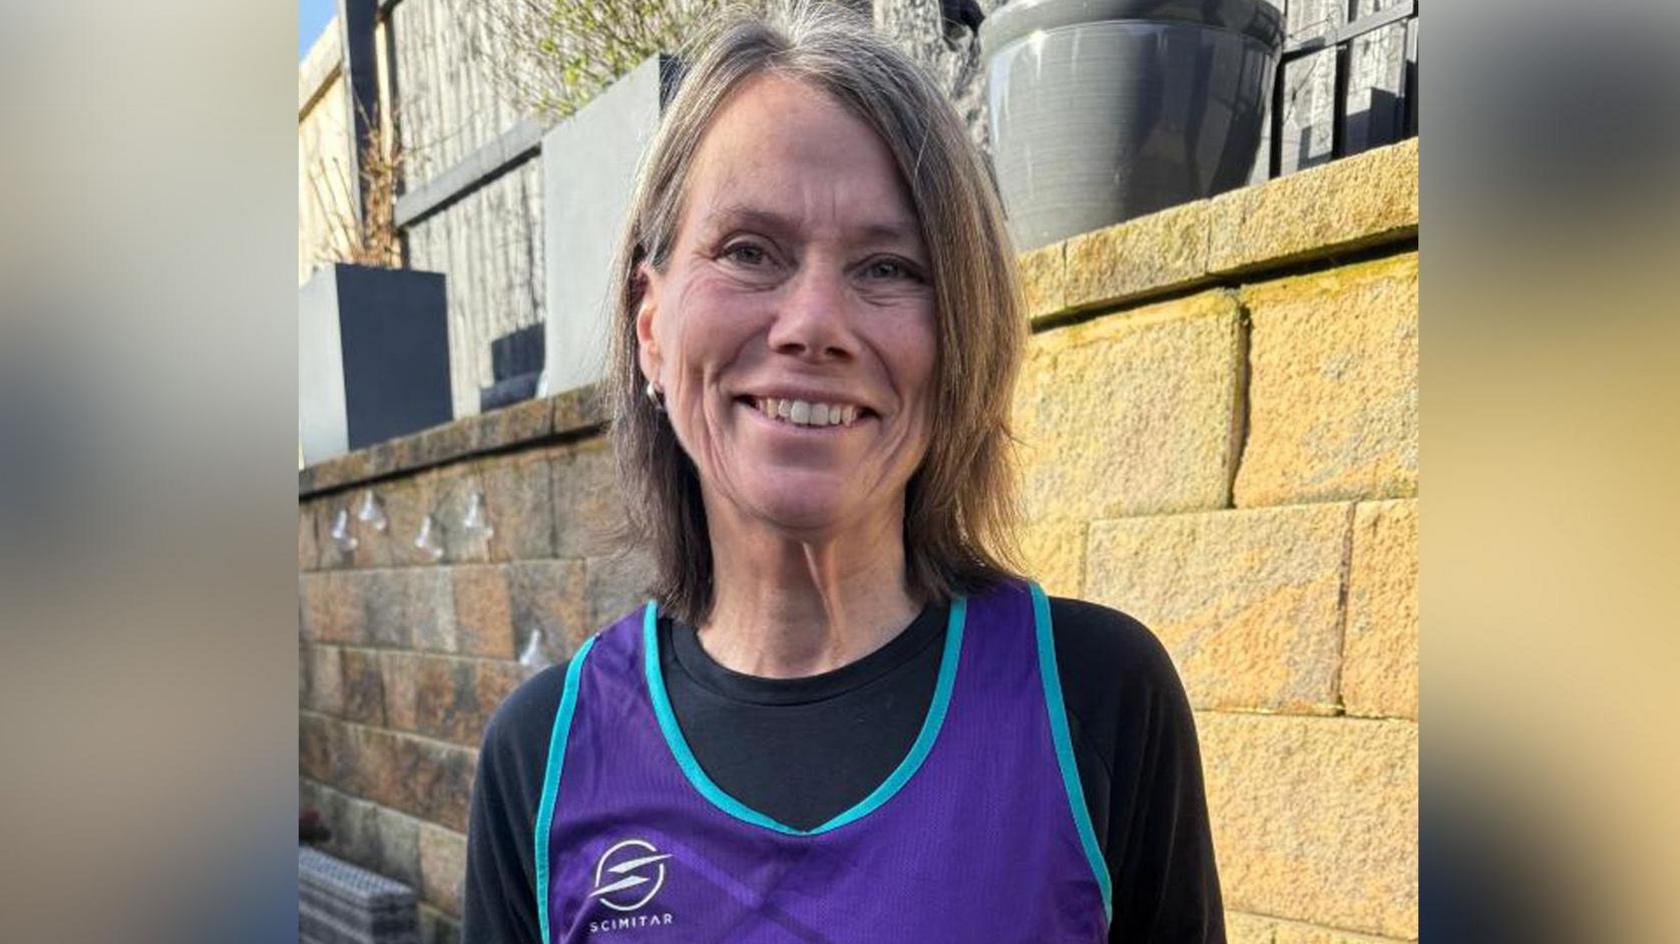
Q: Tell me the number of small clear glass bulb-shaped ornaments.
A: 5